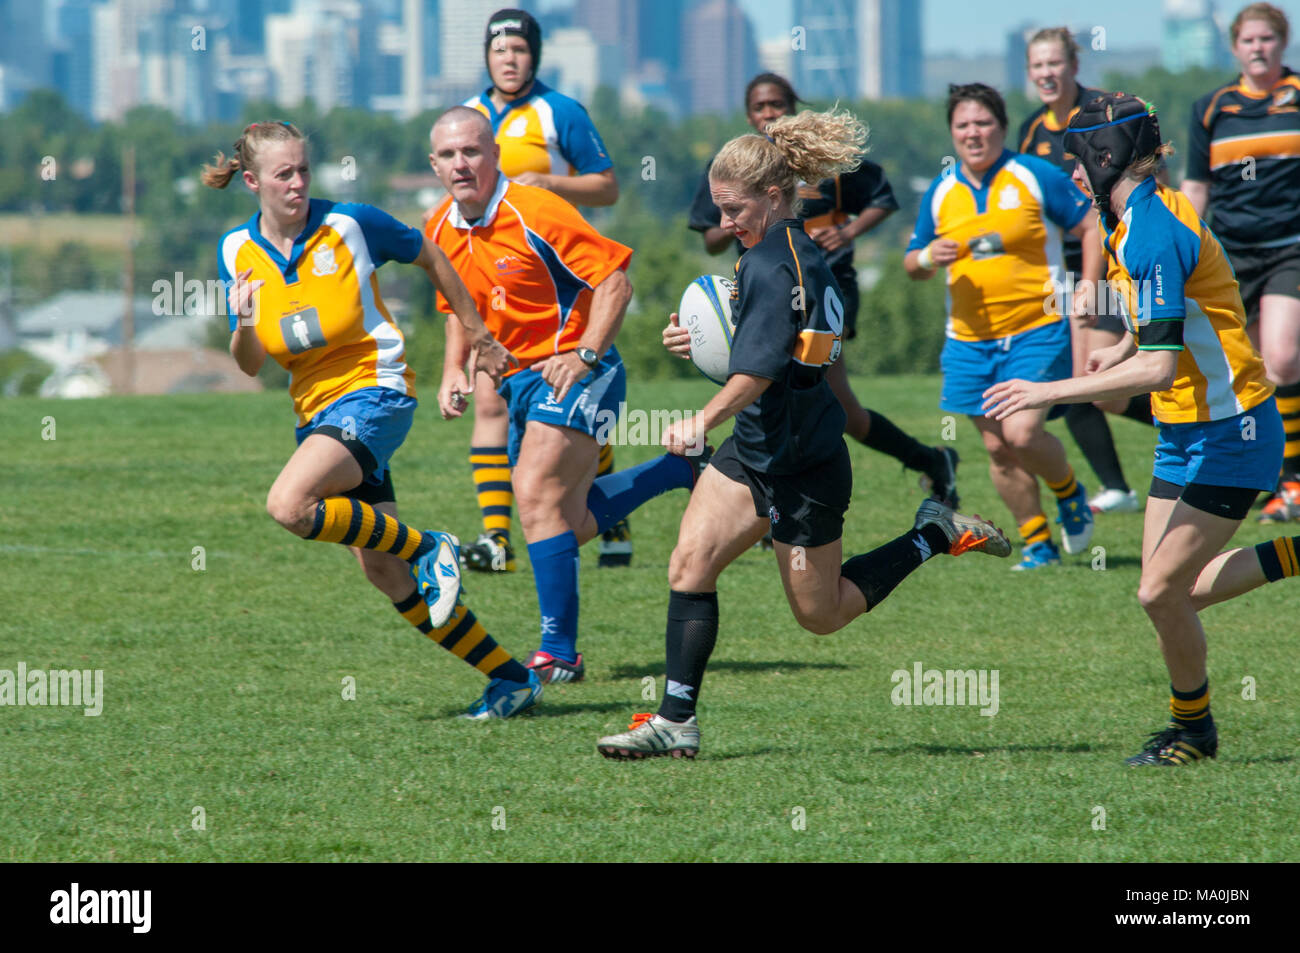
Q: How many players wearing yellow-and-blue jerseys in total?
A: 4